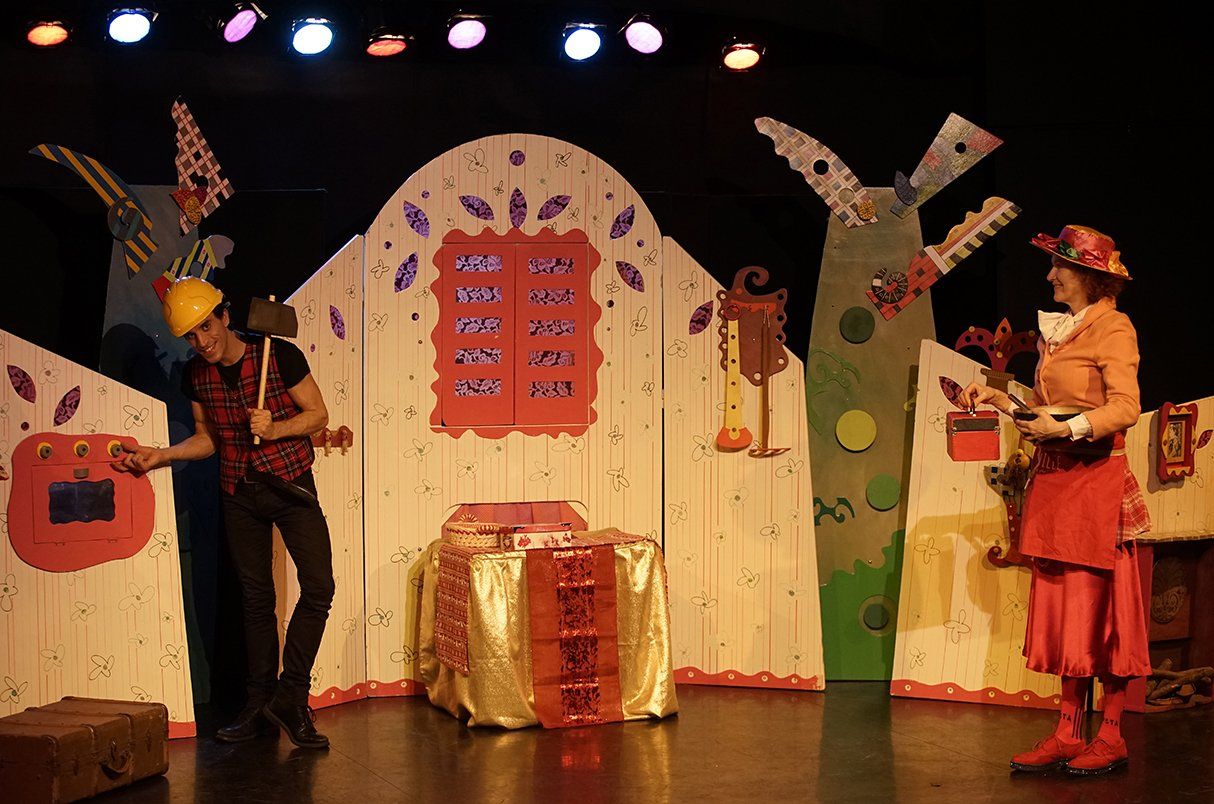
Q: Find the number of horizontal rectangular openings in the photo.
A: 10